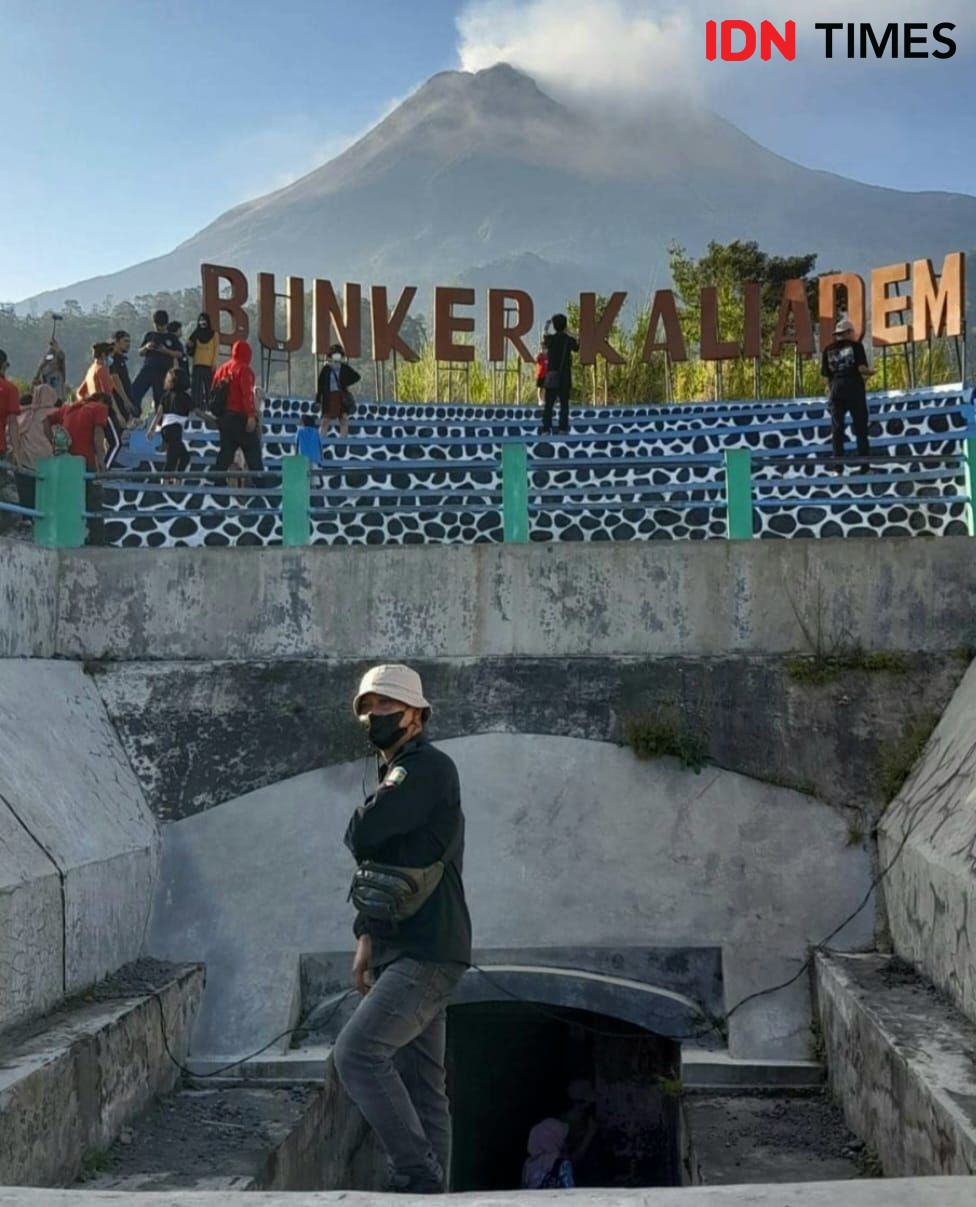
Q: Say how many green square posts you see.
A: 5